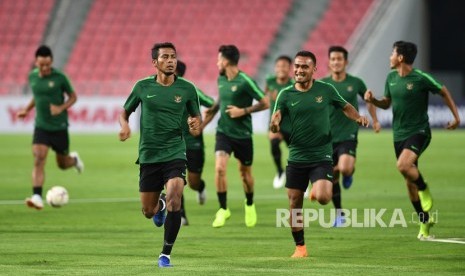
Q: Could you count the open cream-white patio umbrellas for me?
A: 0